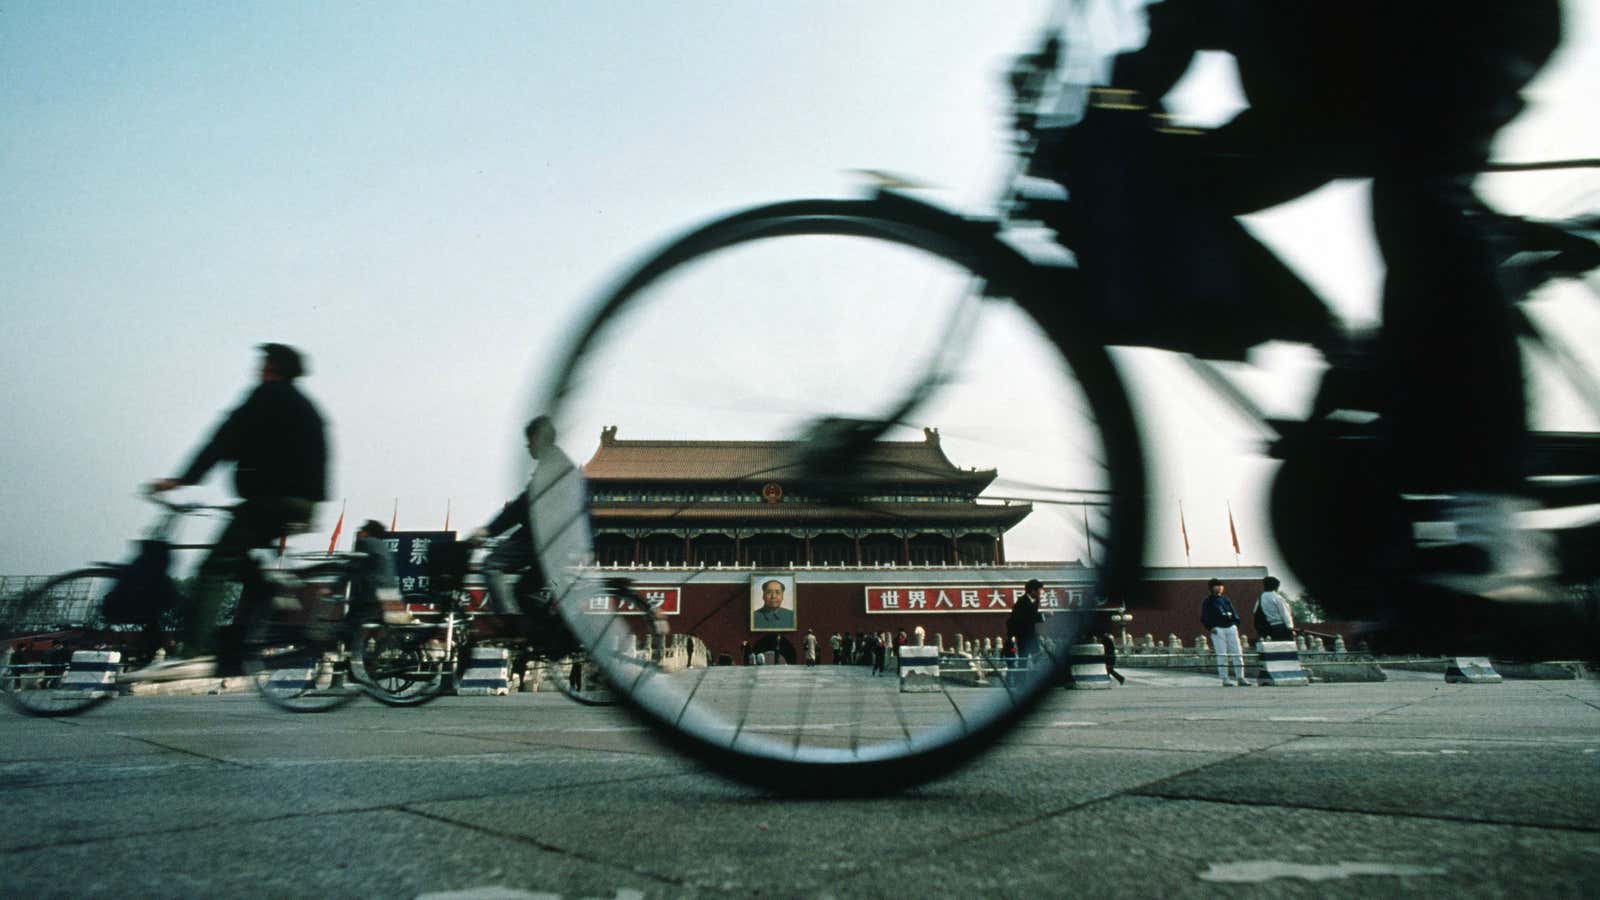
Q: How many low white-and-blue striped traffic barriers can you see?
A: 7